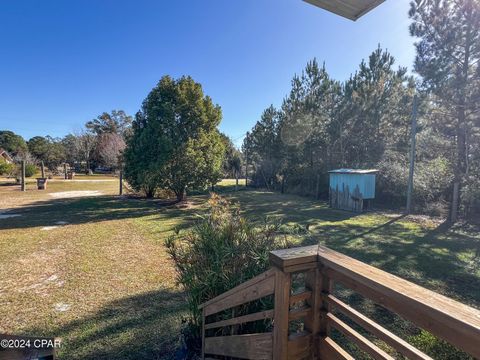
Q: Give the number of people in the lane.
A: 0